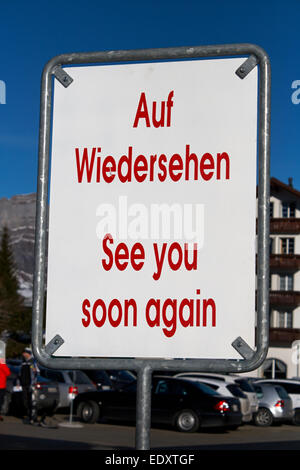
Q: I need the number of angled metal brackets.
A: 4